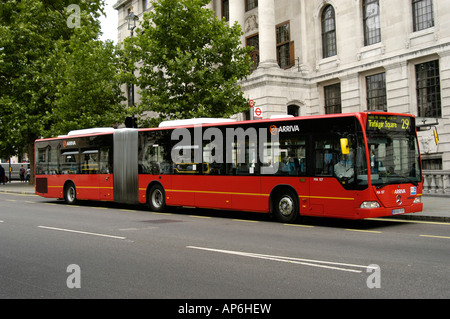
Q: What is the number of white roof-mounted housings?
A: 3